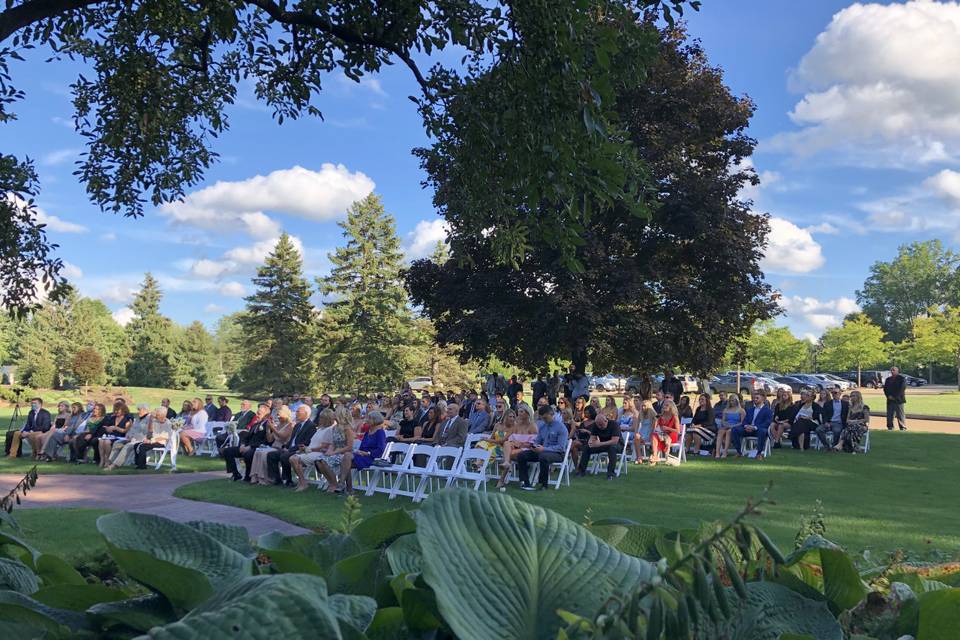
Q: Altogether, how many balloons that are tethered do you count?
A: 0